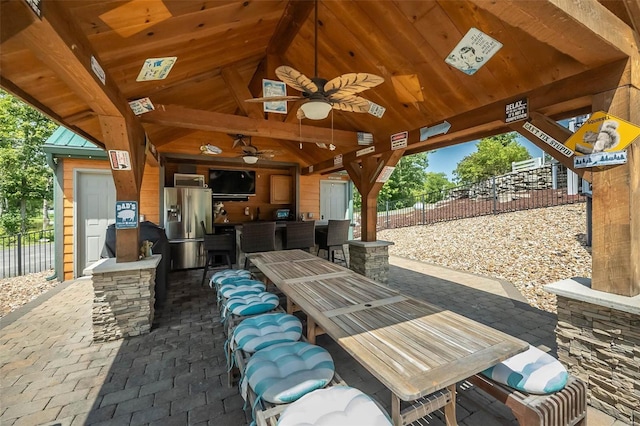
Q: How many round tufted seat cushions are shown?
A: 7